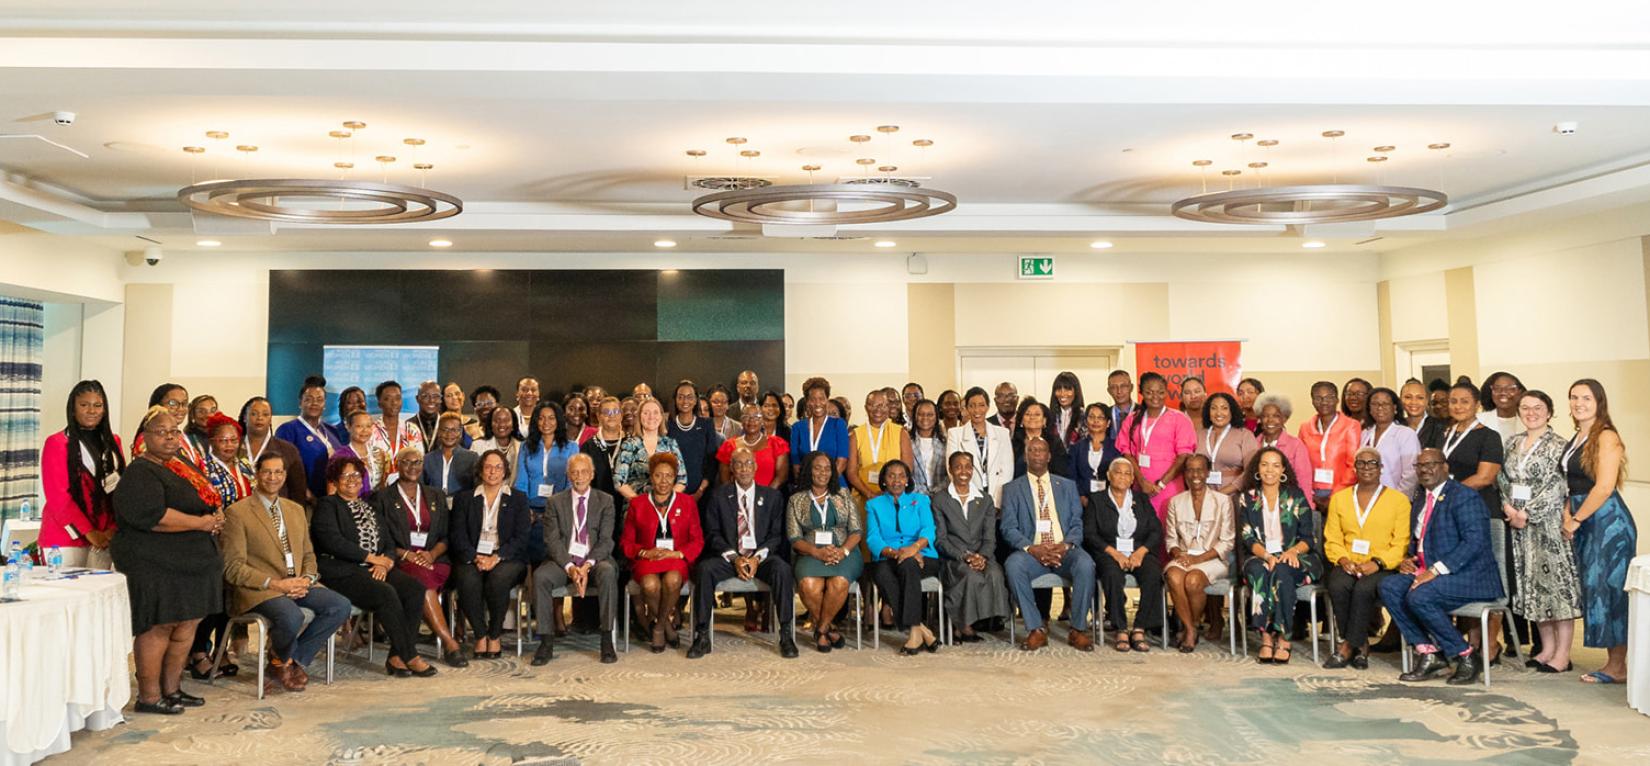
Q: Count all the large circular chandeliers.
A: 3